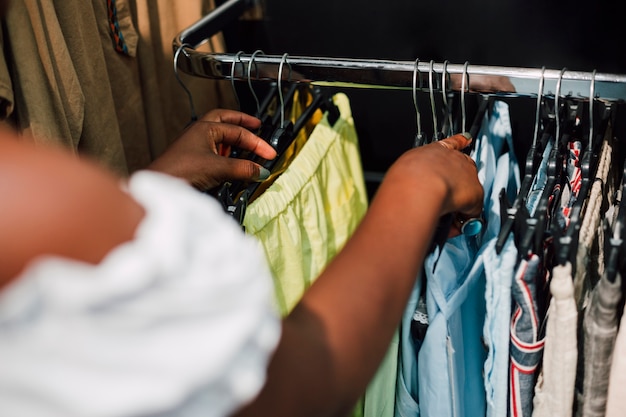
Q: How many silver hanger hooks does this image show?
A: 11